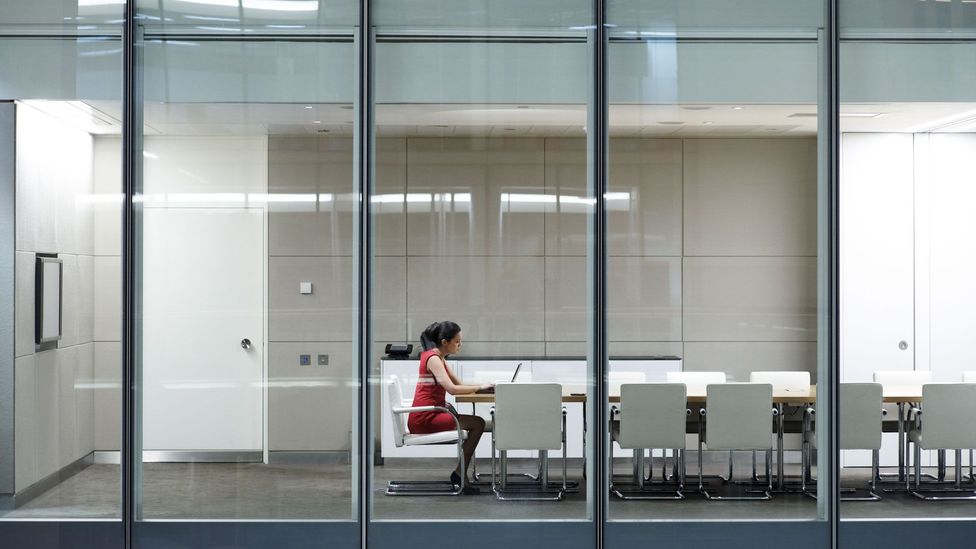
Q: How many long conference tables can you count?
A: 1